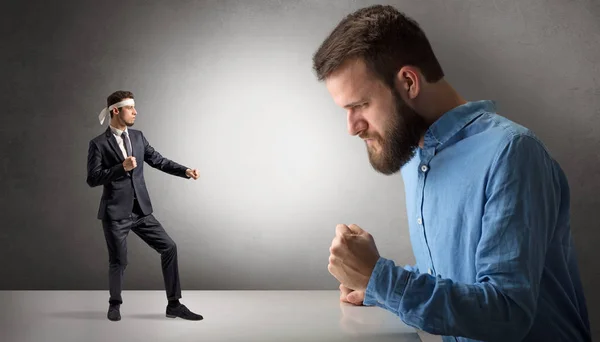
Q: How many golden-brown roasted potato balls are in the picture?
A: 0